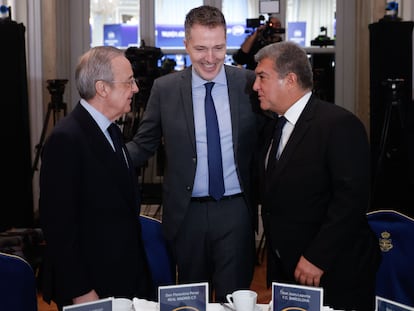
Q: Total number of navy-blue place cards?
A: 4